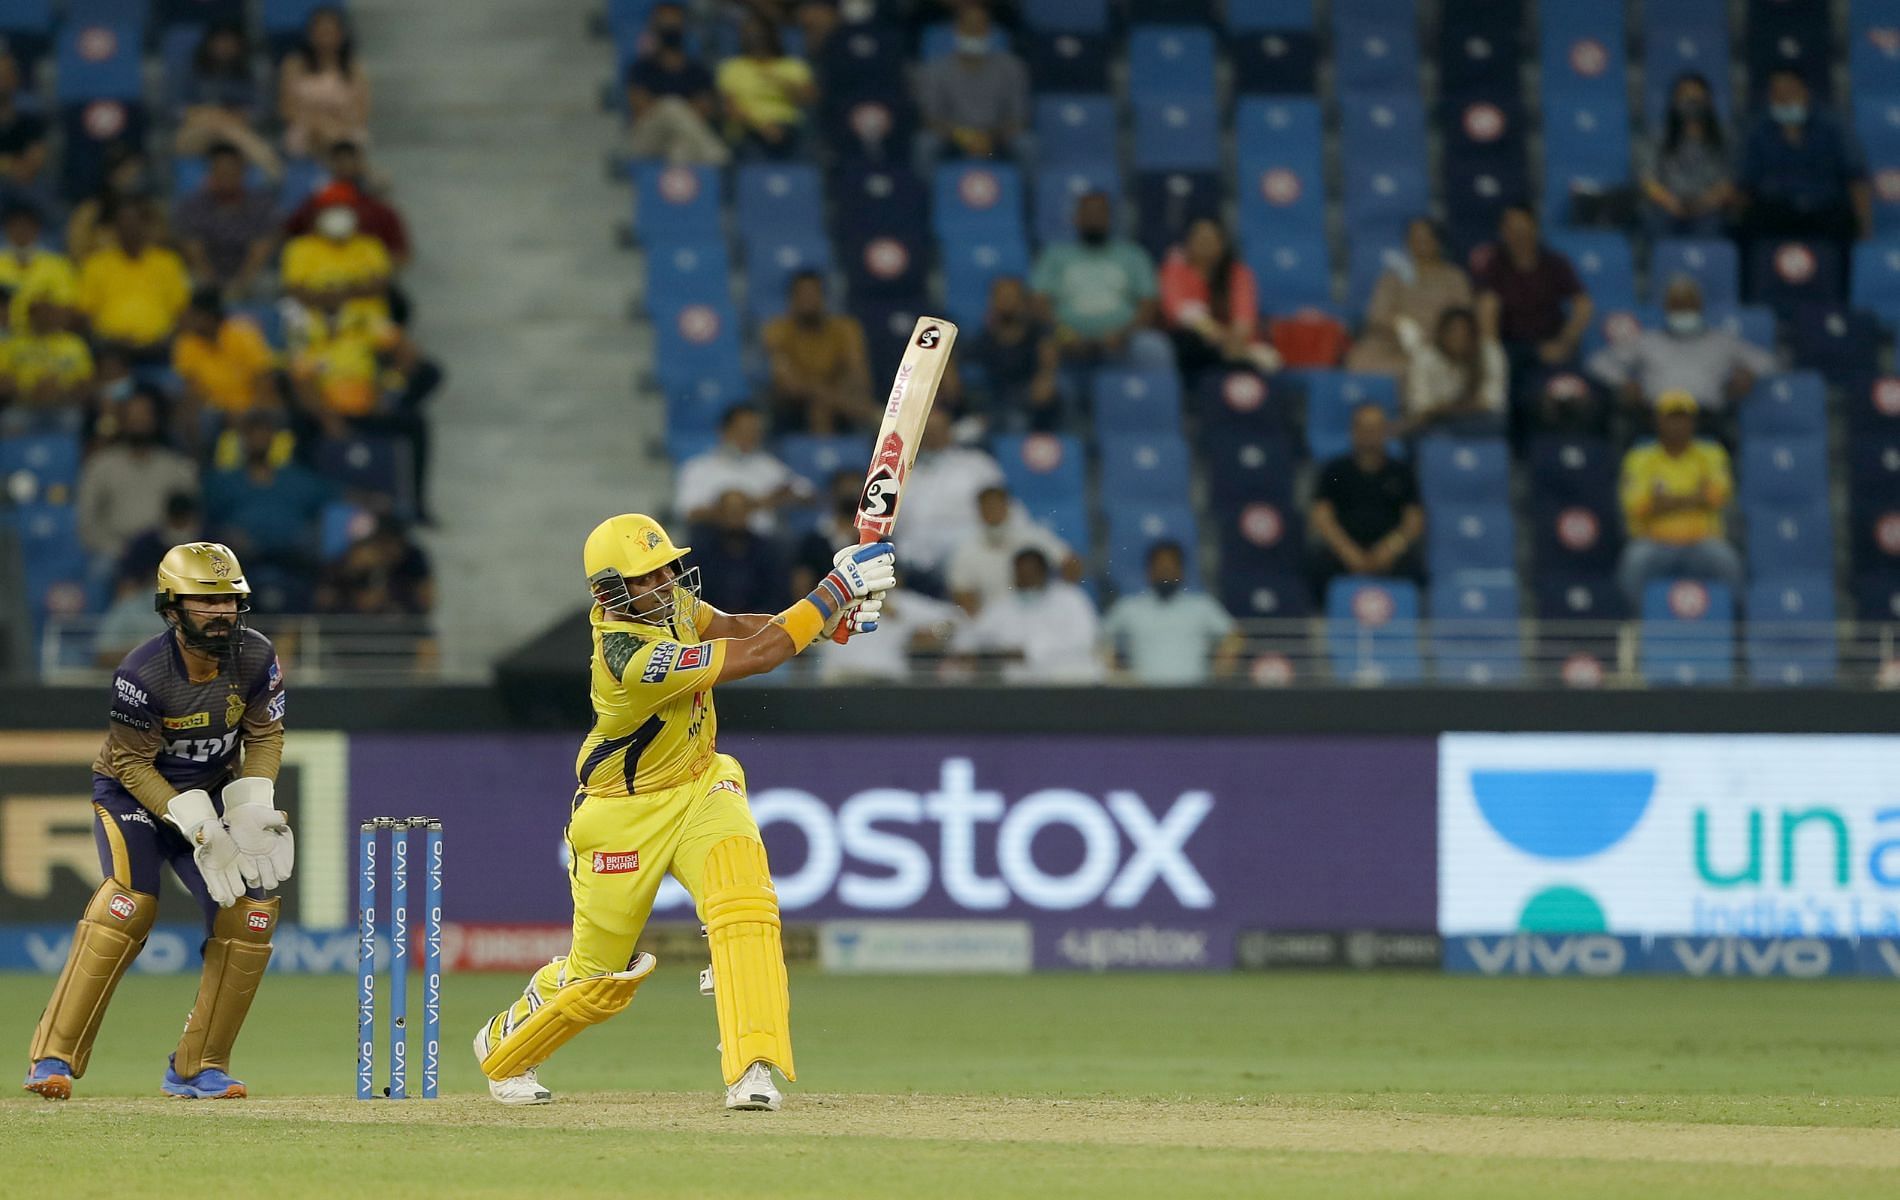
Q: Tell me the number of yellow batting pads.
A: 2